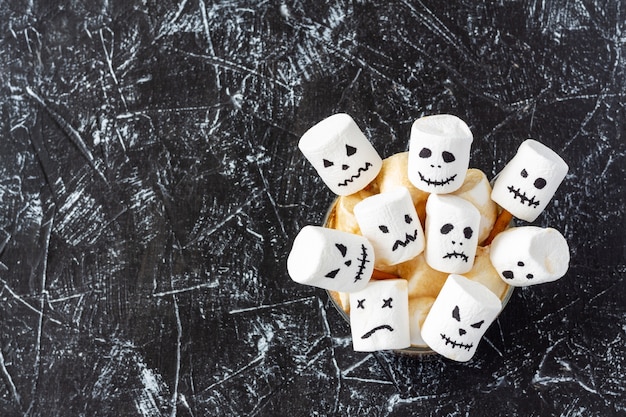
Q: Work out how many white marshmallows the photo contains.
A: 9